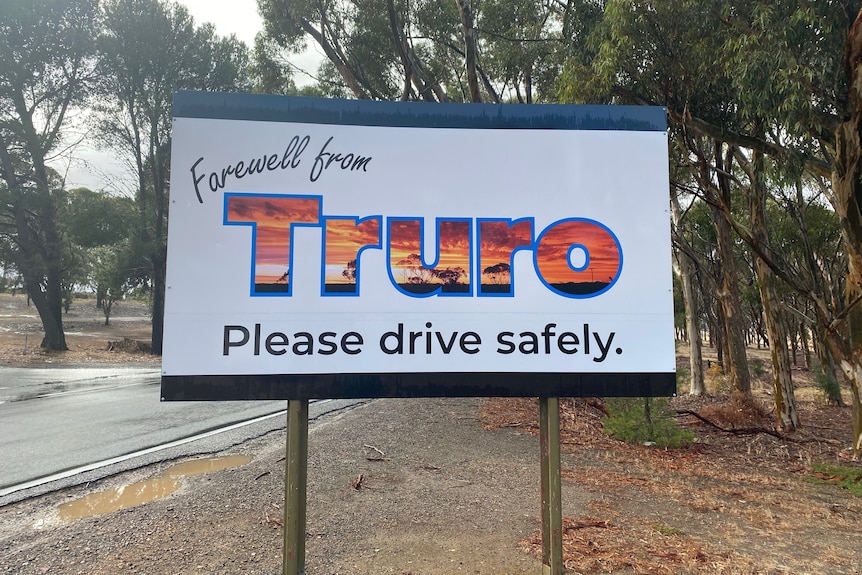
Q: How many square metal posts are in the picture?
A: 2